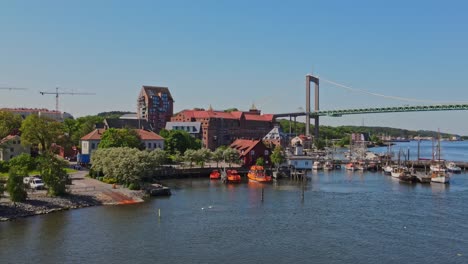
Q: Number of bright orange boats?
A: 3